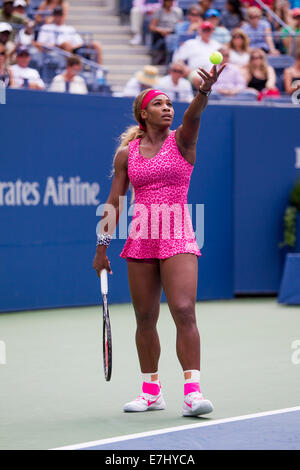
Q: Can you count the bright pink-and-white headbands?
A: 1